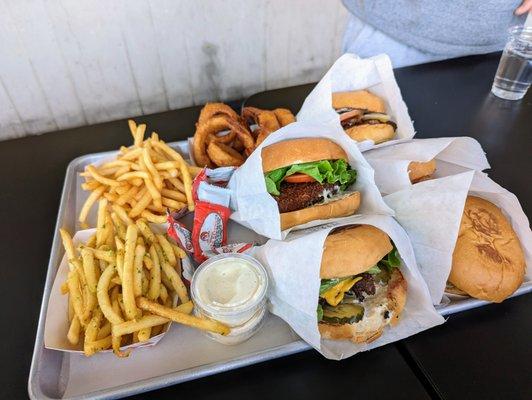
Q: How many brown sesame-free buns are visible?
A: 5